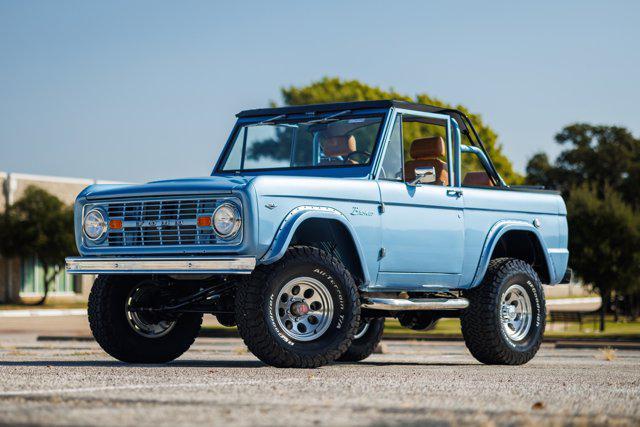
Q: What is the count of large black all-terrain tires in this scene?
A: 4